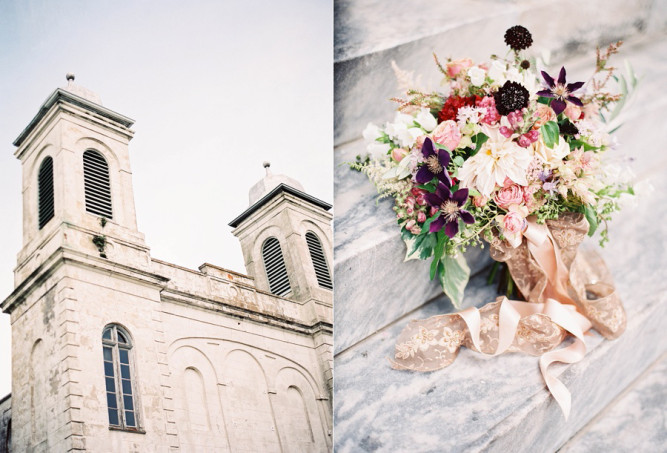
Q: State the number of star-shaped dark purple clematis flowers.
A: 3